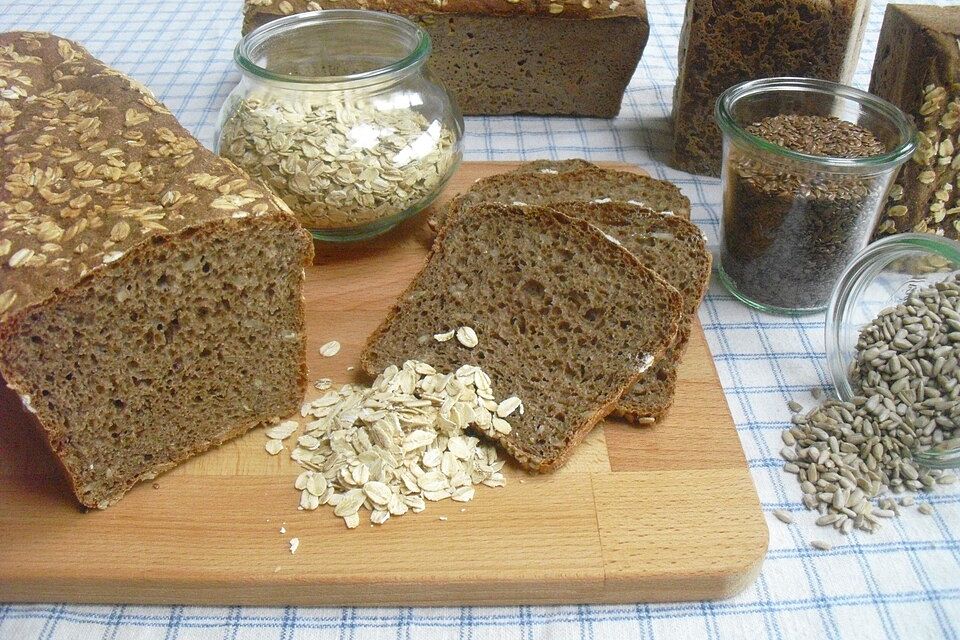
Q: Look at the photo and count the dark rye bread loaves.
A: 4